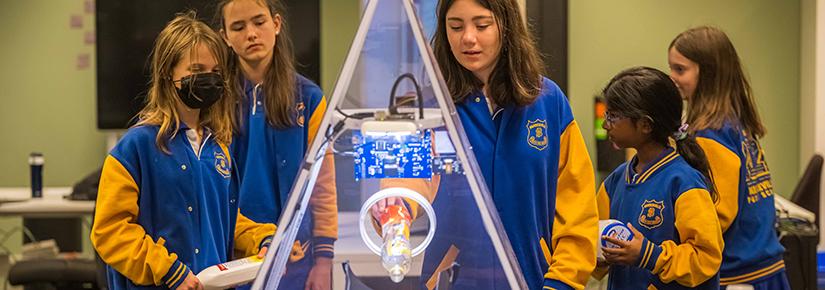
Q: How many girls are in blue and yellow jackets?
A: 5